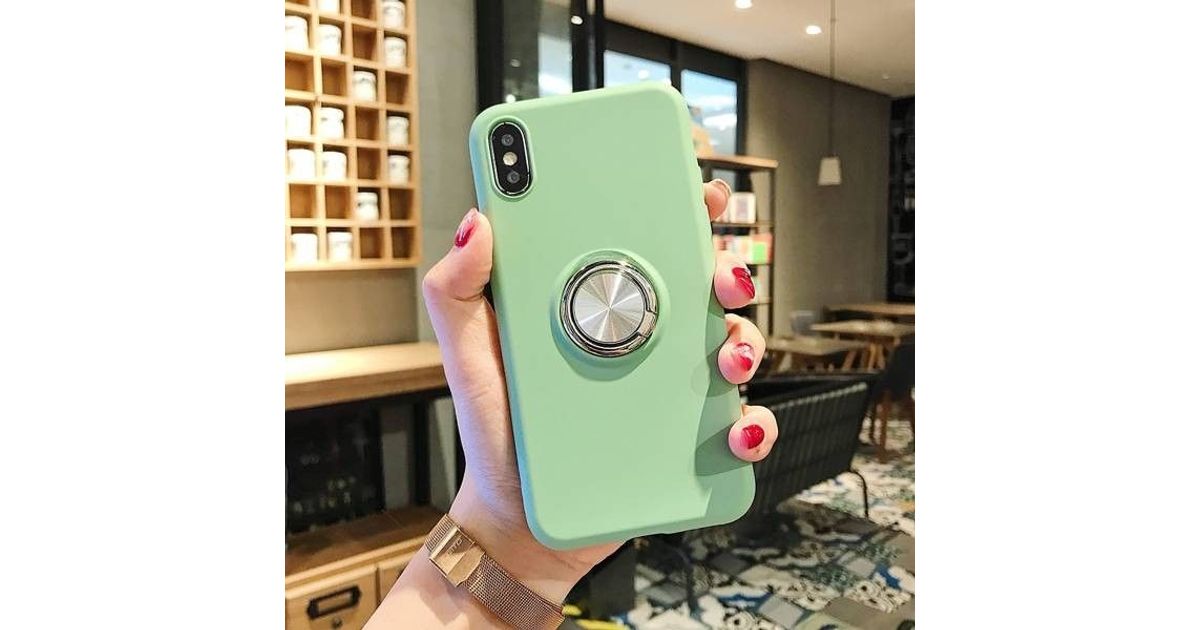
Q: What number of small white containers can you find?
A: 15